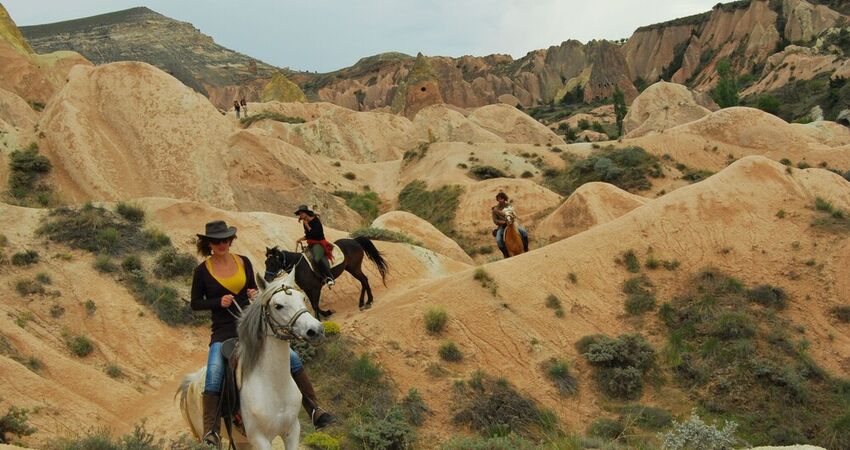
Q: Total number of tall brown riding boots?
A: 2